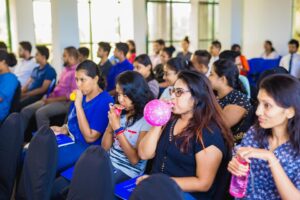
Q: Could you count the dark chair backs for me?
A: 4